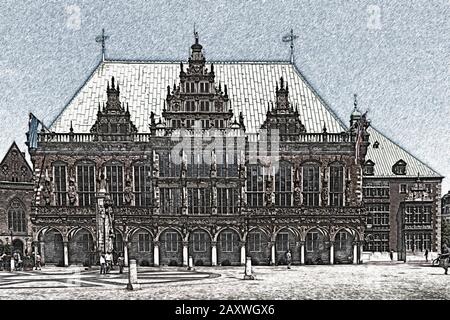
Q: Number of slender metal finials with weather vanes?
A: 2